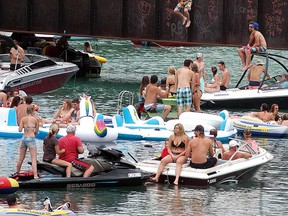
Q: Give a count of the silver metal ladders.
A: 1